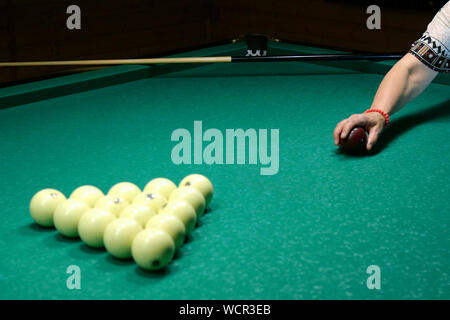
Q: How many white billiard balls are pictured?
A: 15